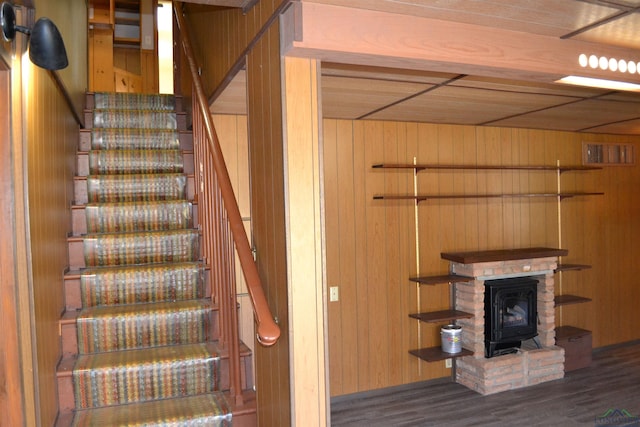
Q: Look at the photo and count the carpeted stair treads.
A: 11